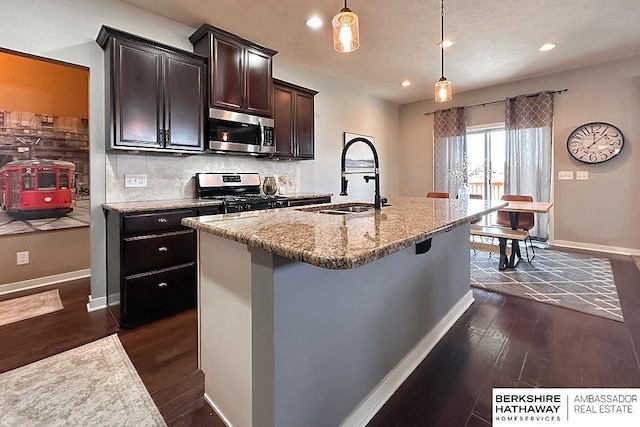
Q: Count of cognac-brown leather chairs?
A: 3